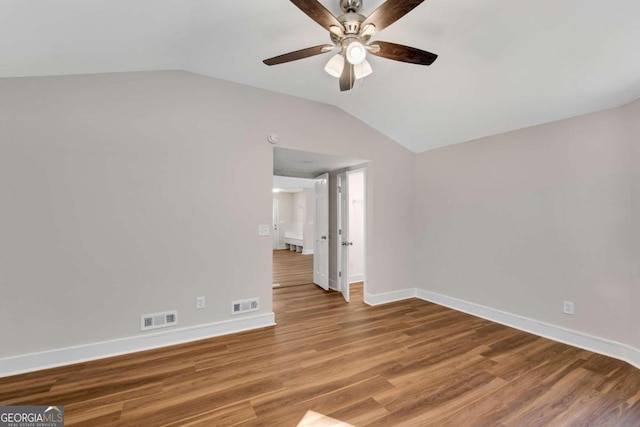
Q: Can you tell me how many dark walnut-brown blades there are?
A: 5